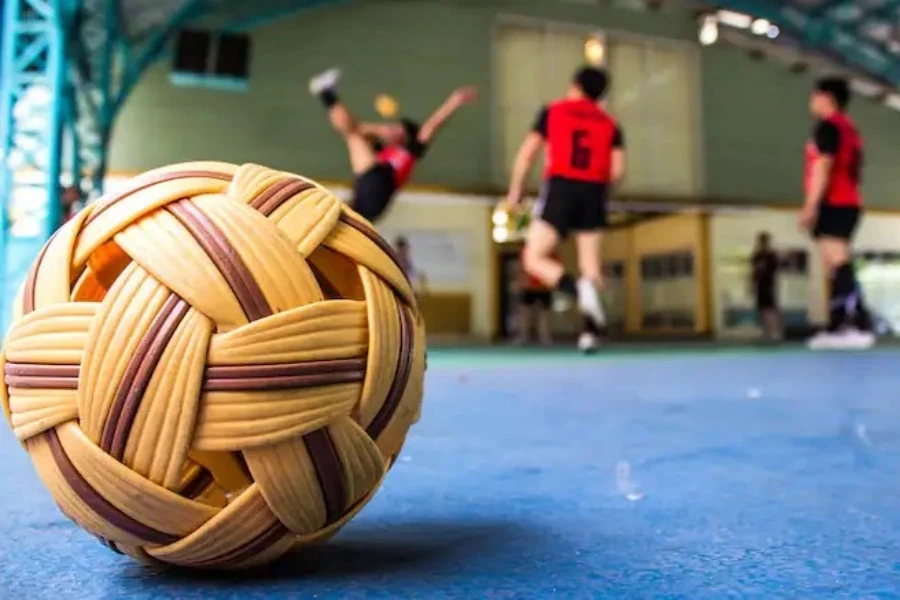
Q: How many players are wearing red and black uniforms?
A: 3